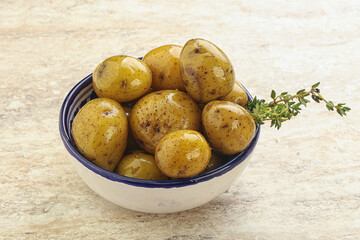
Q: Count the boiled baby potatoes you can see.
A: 9